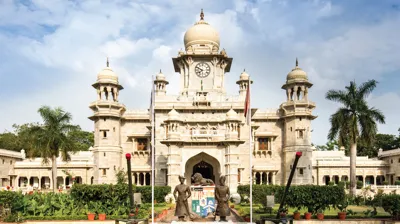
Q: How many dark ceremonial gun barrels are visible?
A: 2